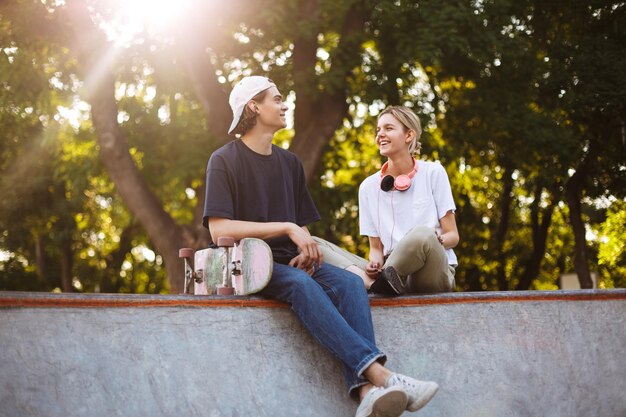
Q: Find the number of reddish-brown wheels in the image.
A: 3